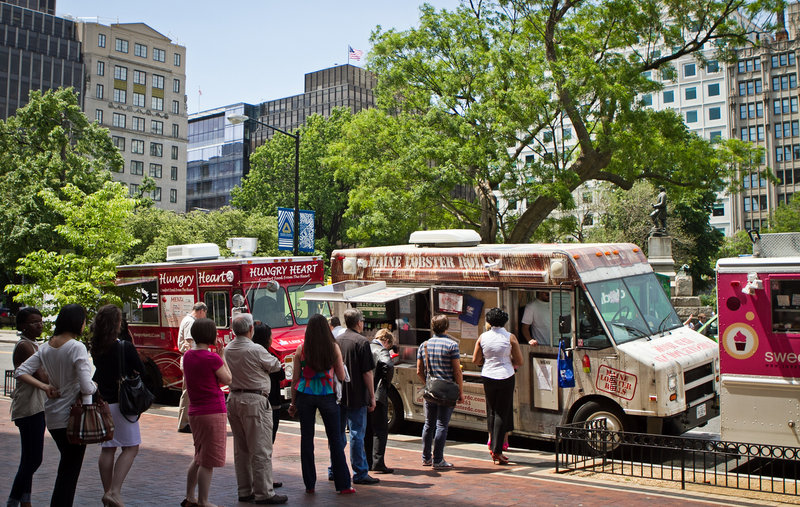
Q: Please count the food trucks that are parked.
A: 3